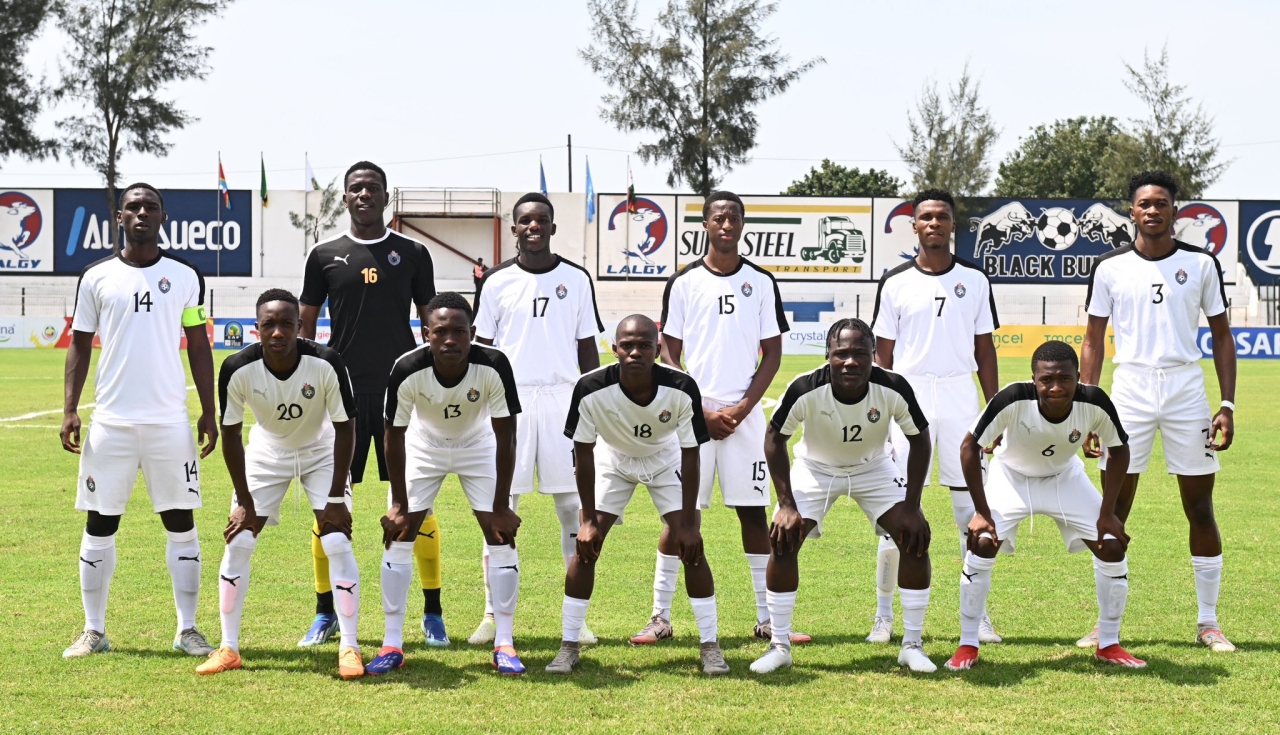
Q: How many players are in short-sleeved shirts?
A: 11